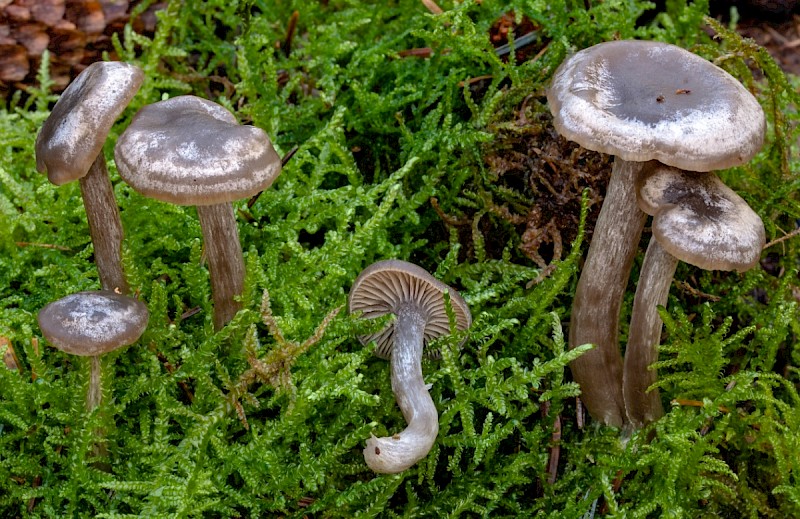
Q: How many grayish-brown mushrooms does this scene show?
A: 6